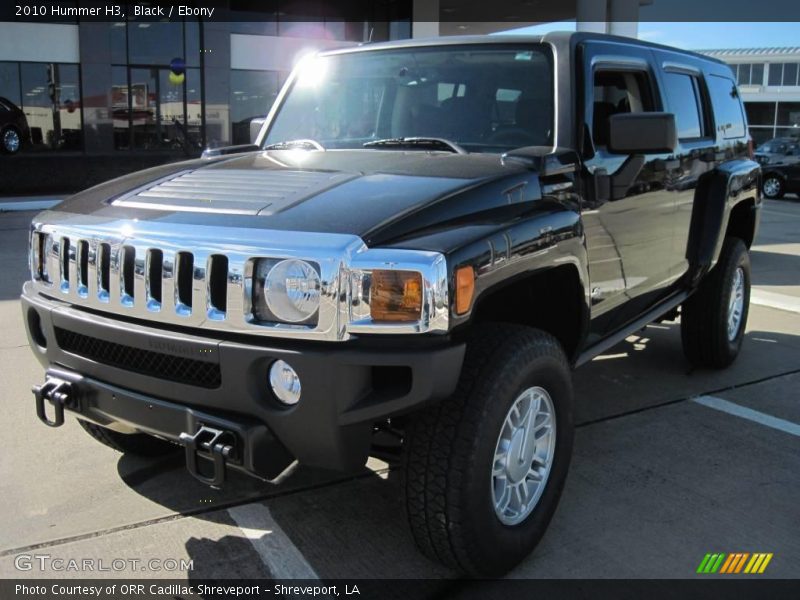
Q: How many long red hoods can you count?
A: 0